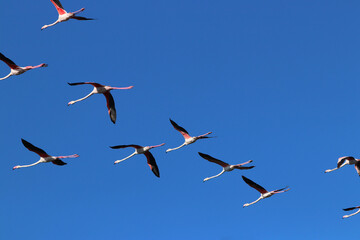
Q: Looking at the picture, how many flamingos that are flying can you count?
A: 10